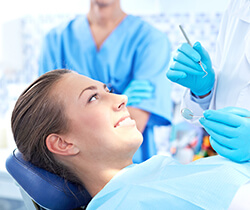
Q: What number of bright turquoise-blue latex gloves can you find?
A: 3